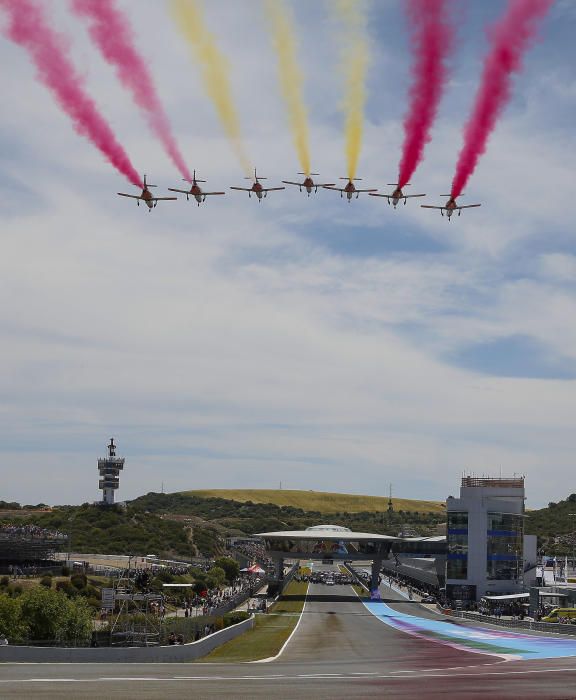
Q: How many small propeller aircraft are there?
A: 7